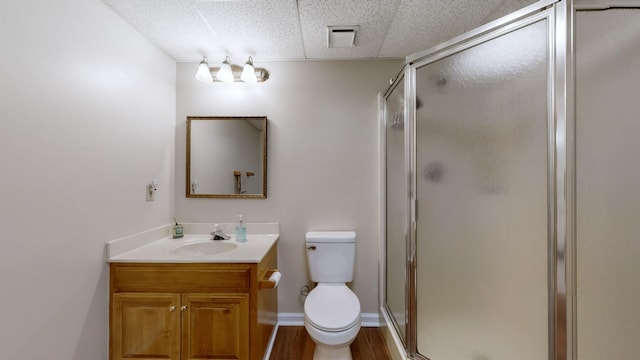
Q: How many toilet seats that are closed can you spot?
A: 1